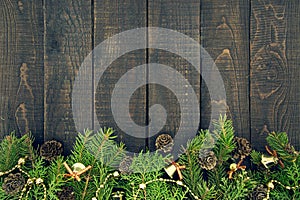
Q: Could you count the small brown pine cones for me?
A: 8